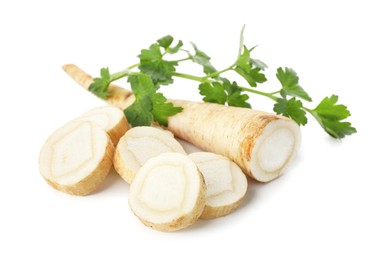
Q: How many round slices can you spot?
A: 5